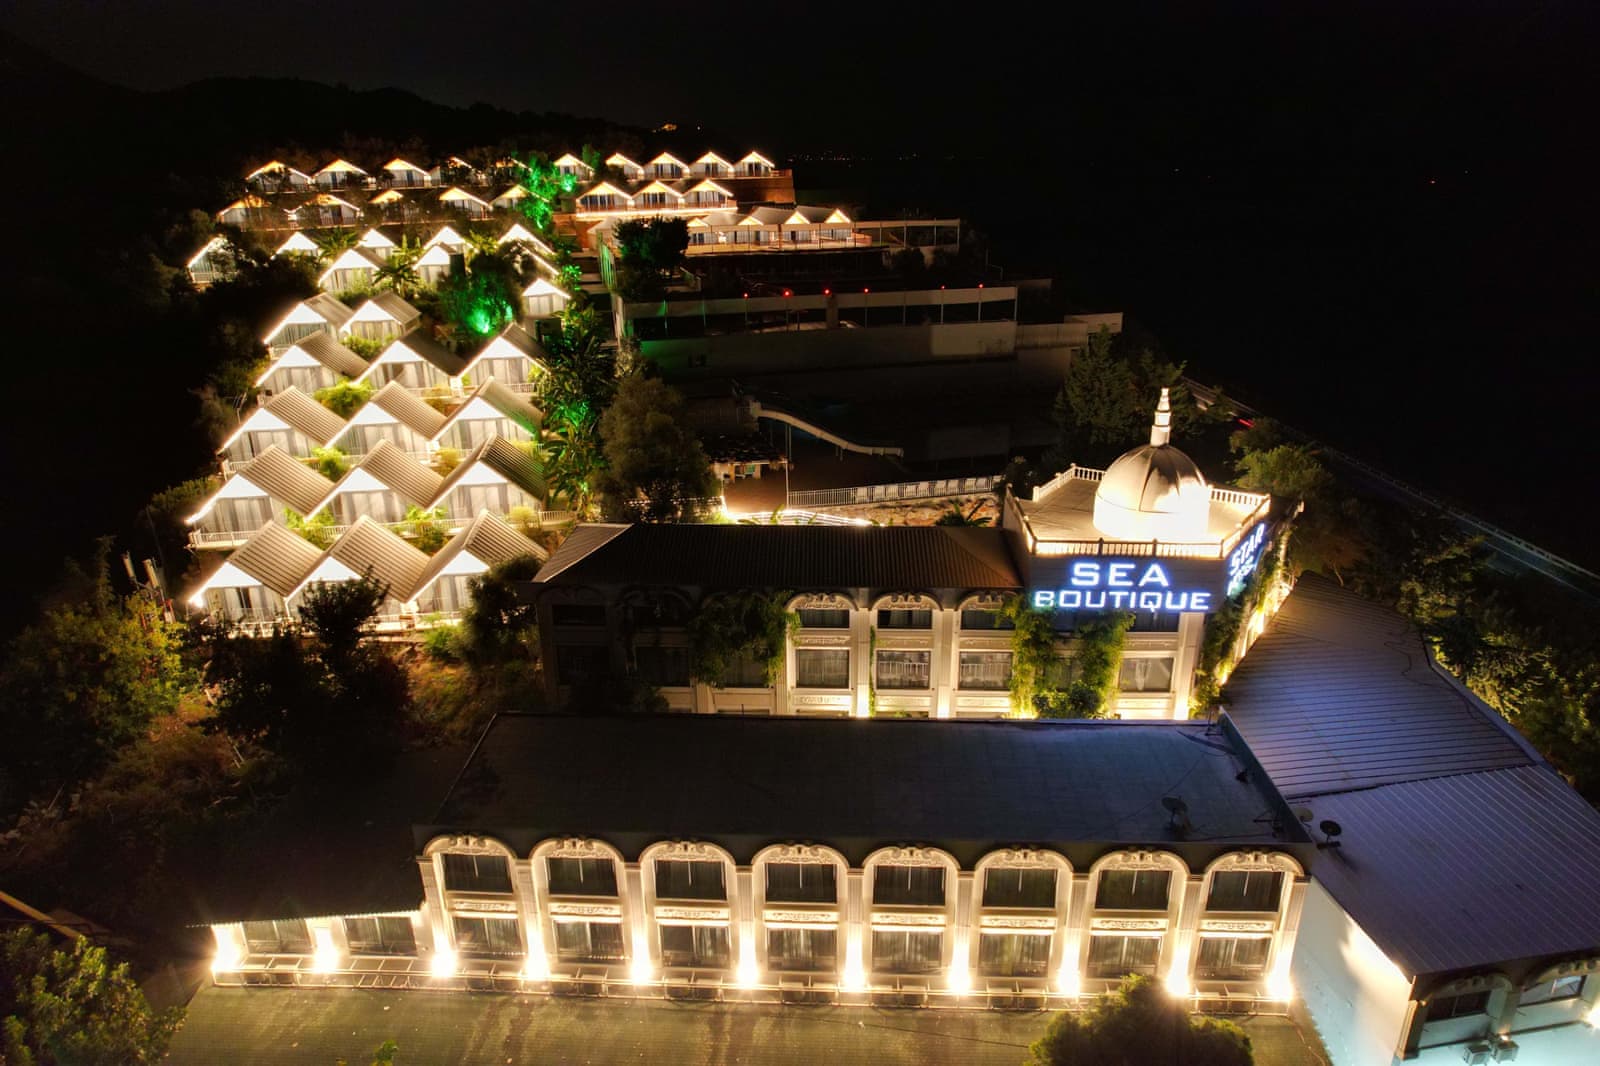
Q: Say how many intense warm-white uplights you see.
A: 11